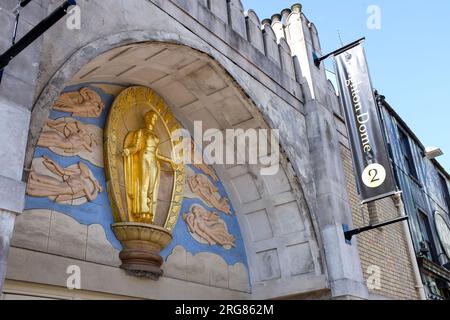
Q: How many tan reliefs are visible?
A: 6